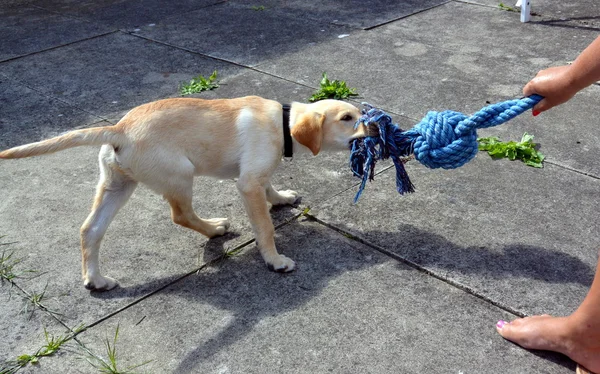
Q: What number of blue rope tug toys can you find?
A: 1